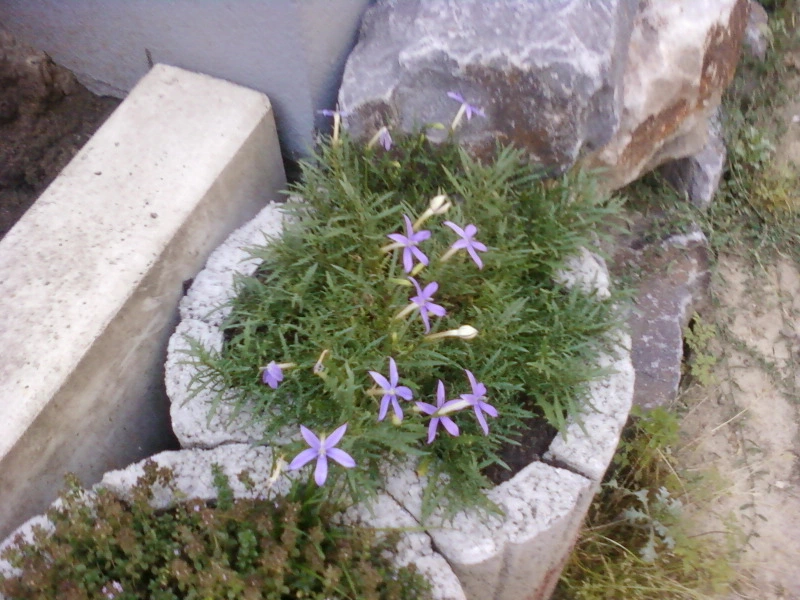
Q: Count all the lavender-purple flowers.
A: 11